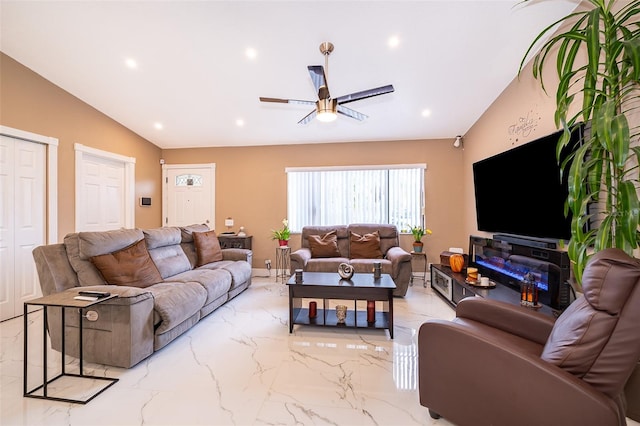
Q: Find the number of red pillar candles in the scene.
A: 2